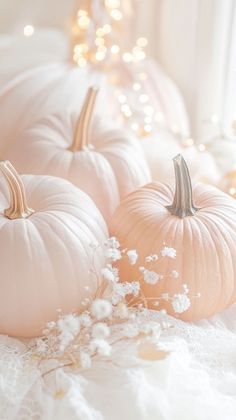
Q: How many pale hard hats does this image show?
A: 0